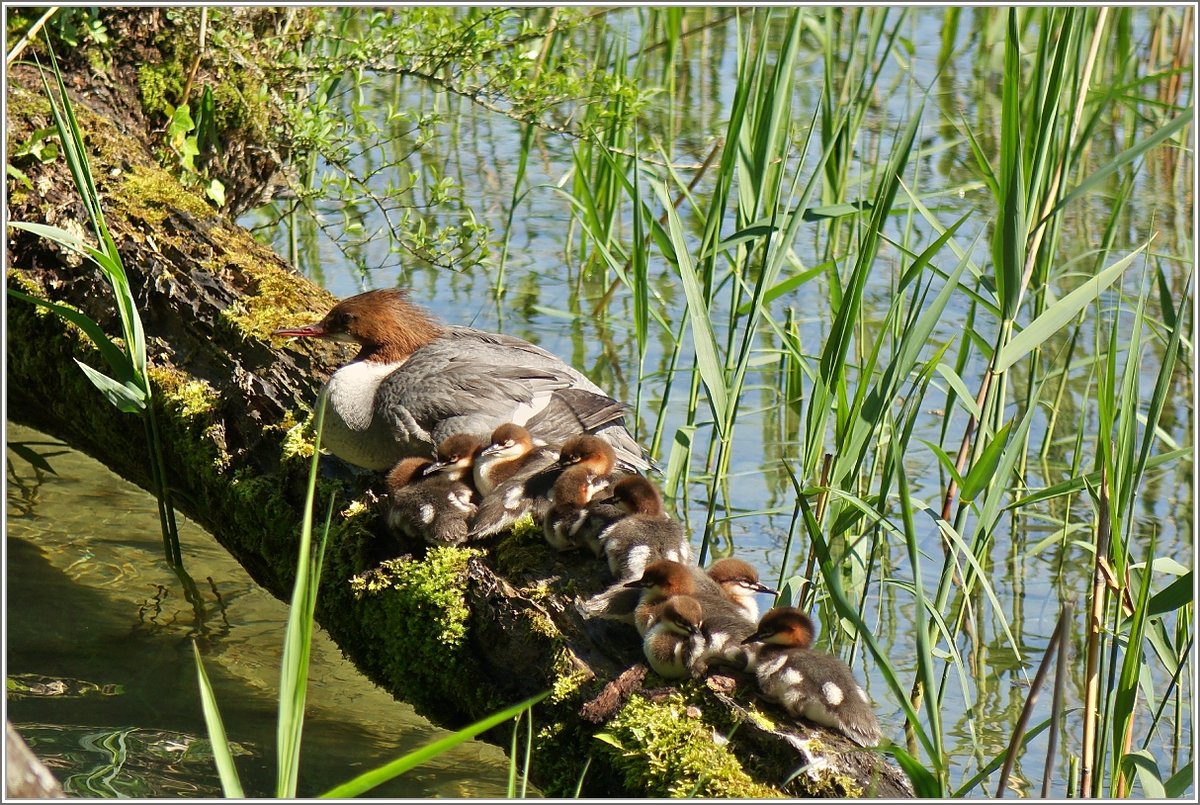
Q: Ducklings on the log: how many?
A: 10